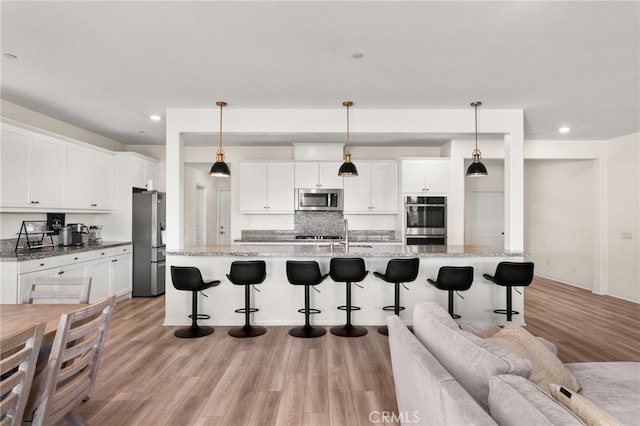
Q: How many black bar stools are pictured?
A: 7